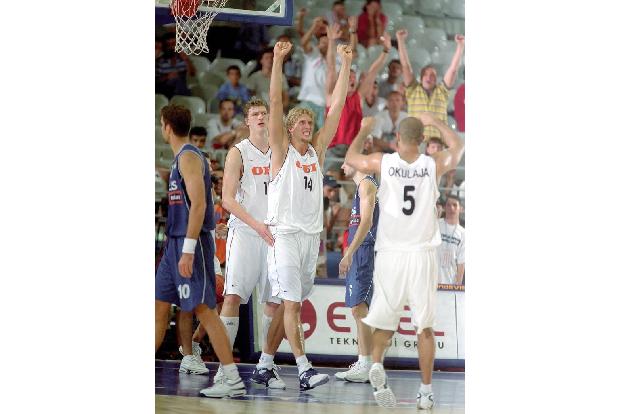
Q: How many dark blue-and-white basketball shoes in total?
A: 2